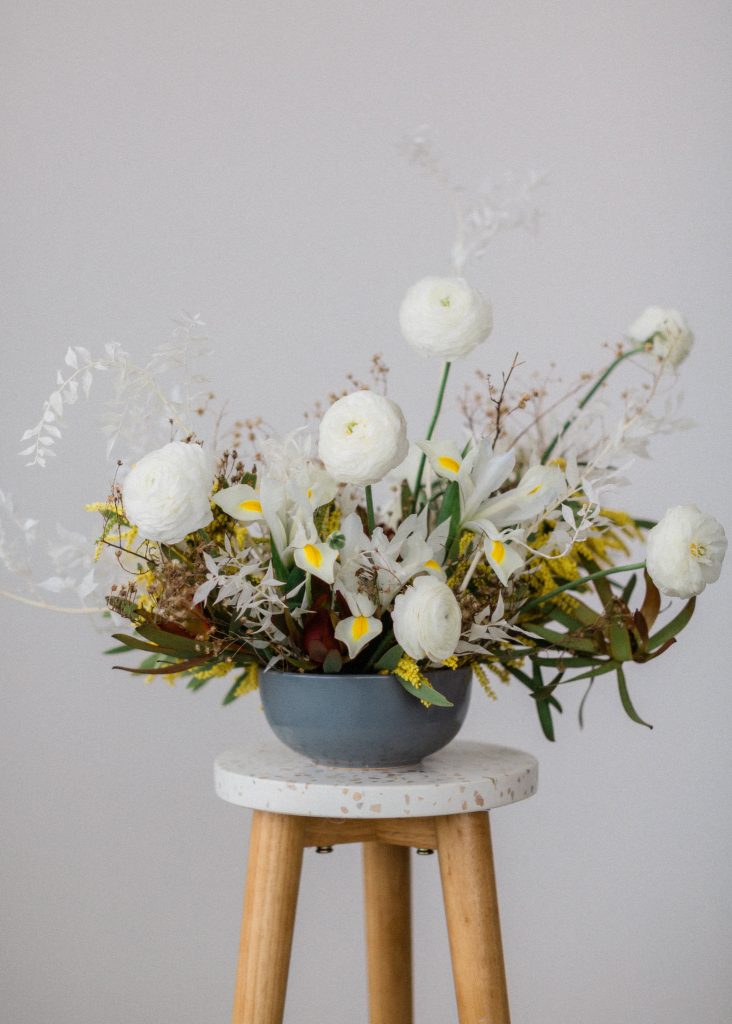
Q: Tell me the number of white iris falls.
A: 8